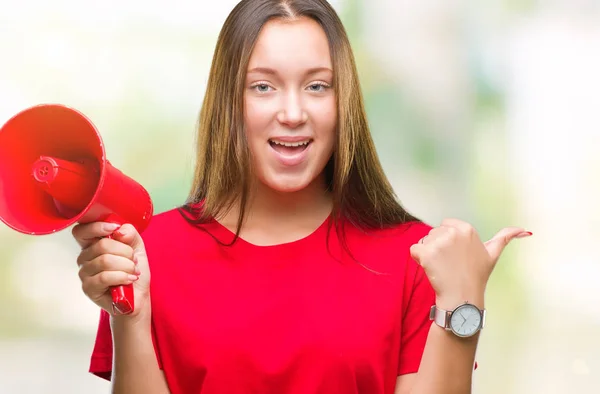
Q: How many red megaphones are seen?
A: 1